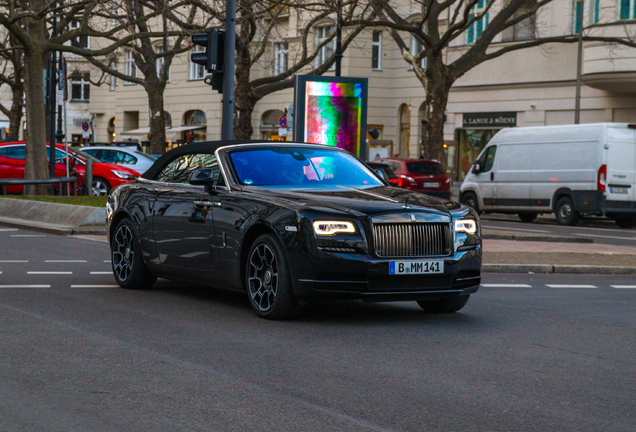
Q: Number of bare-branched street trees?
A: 5